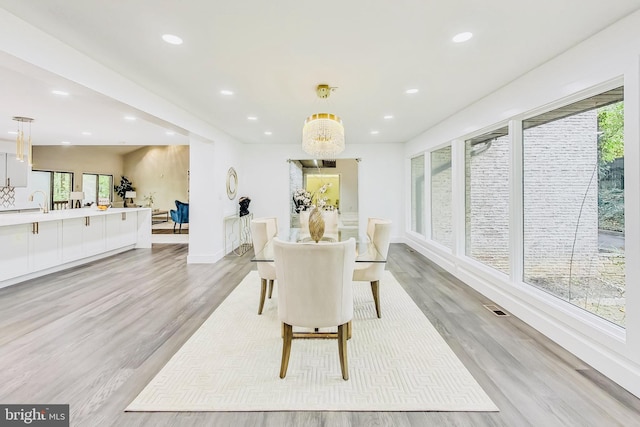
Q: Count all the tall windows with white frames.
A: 4